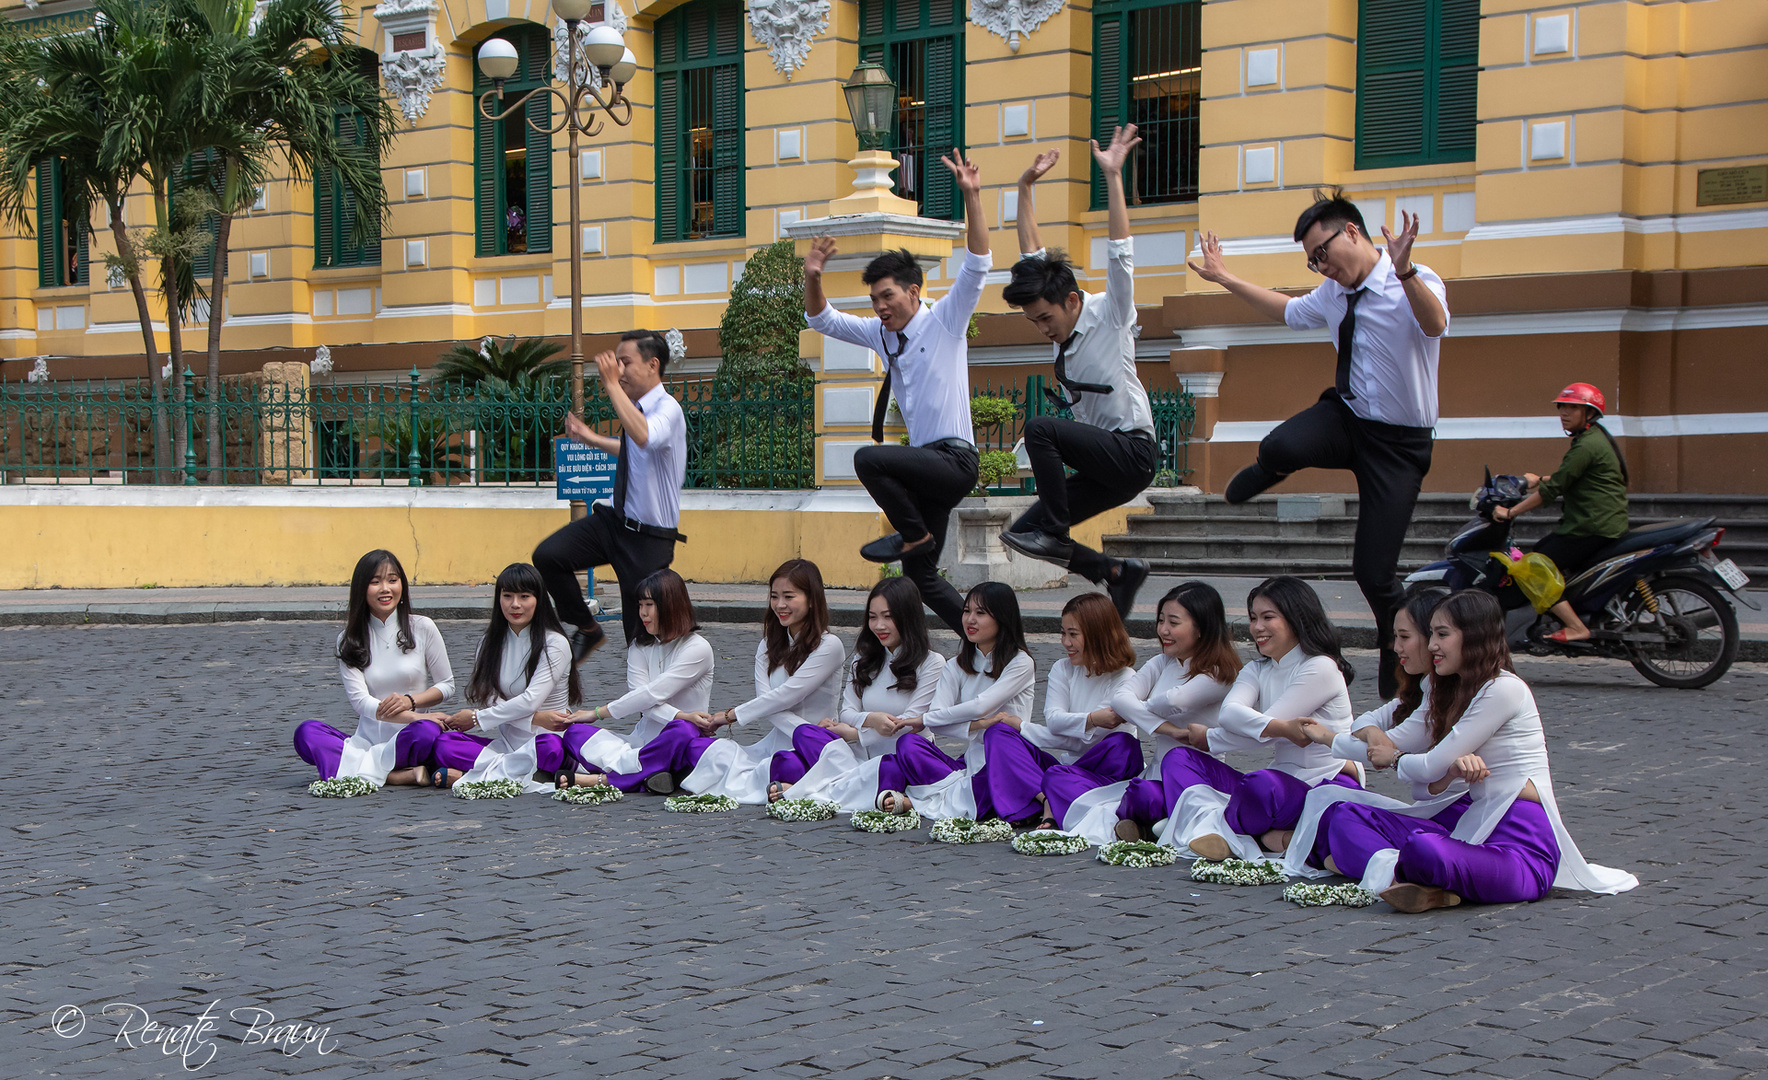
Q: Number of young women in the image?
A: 11